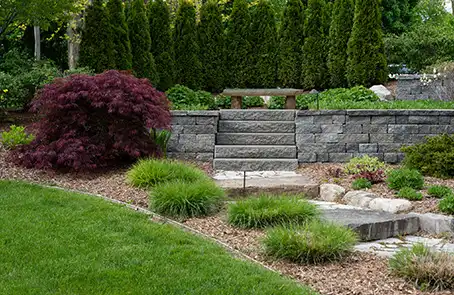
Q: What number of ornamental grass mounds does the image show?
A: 5